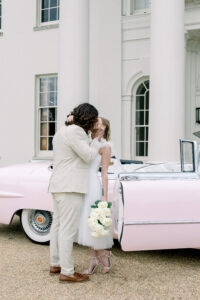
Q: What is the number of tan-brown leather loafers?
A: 2